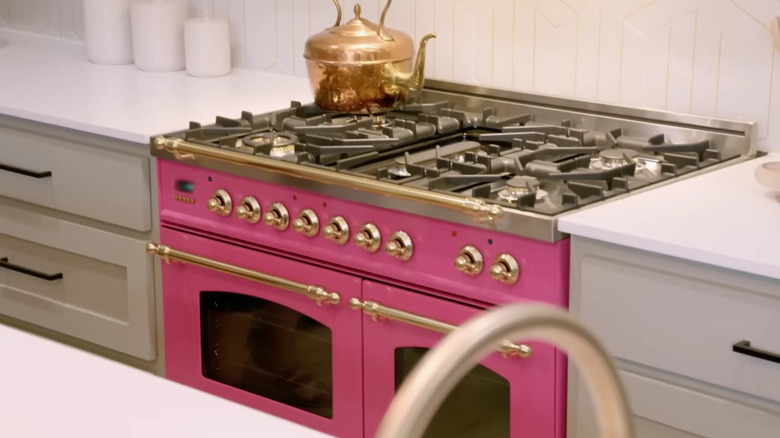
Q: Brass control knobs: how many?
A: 9